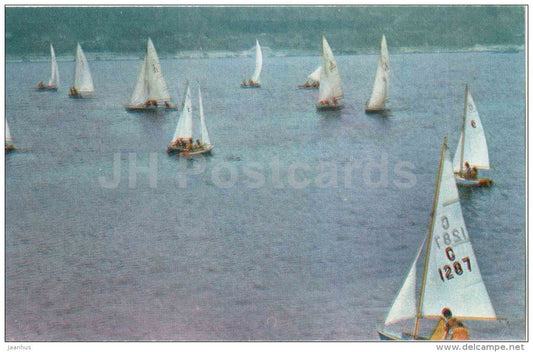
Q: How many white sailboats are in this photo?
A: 12